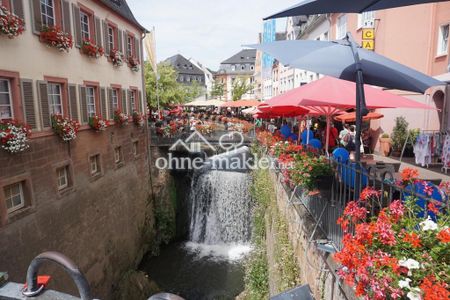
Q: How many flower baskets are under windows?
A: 10